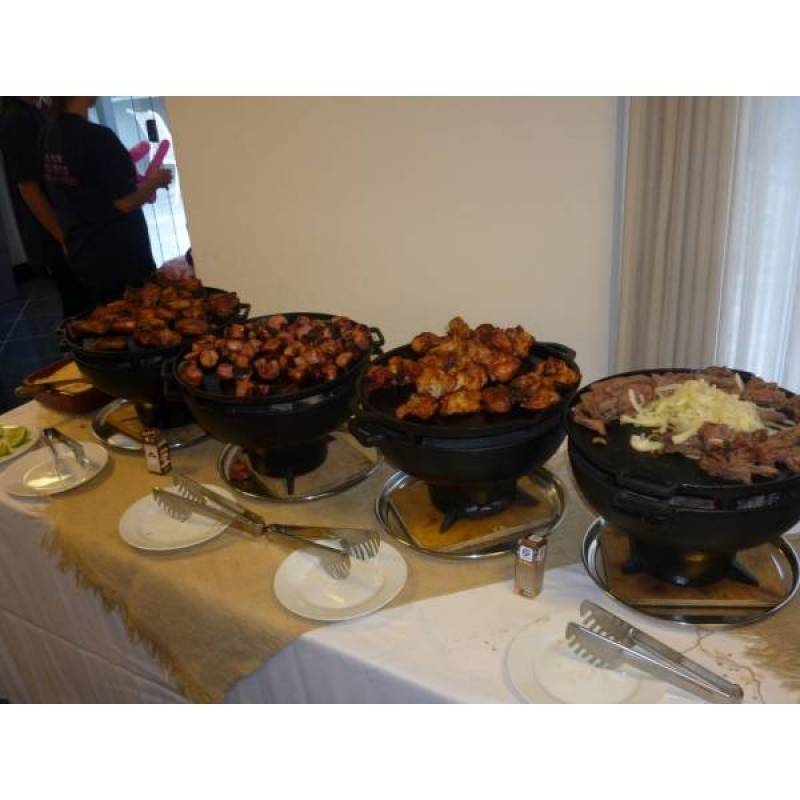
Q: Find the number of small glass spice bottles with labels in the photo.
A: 2